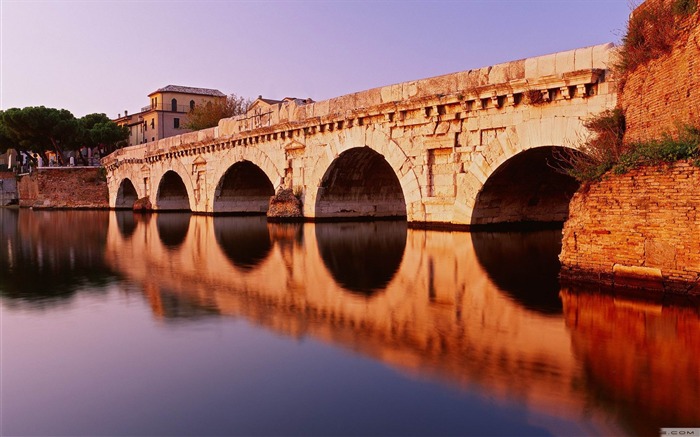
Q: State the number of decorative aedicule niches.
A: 4